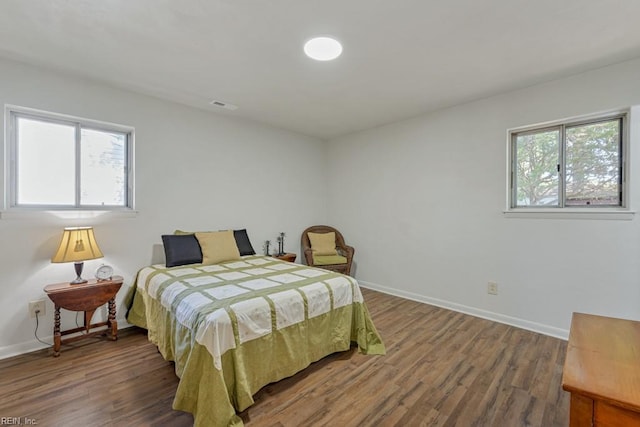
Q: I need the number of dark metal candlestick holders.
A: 3